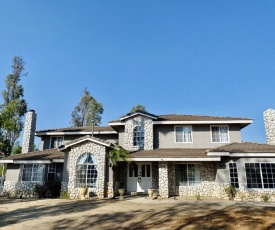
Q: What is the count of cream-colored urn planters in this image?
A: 3